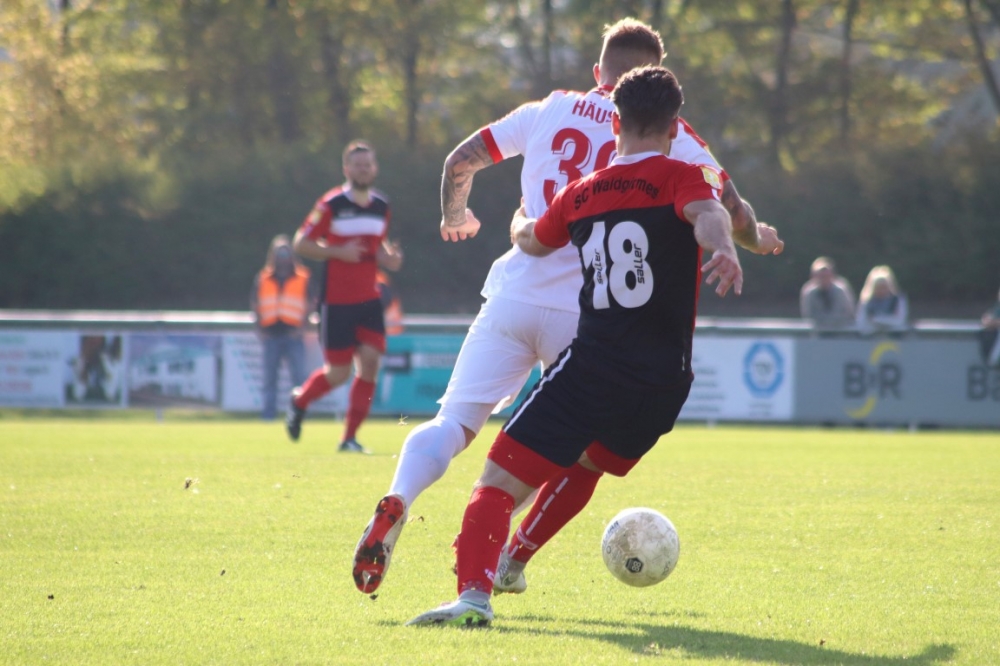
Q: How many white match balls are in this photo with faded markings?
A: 1